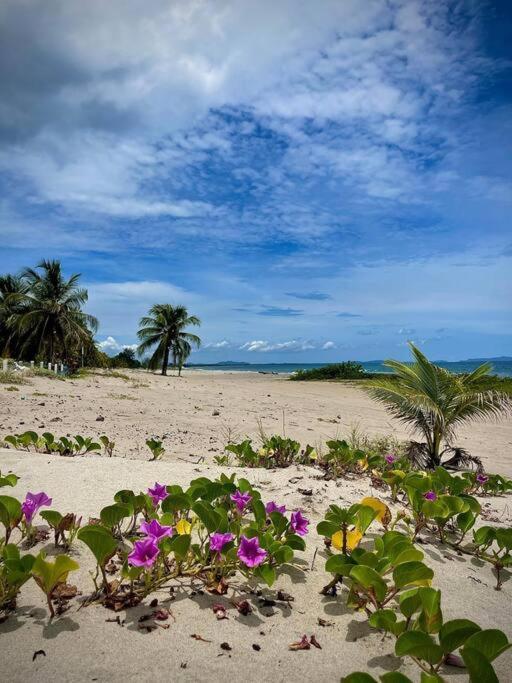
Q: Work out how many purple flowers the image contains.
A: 12